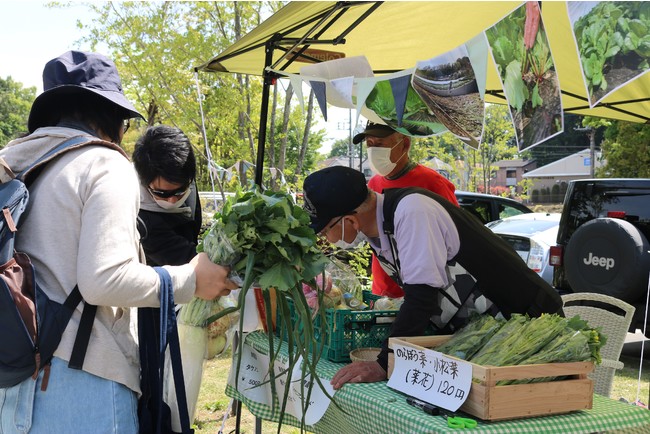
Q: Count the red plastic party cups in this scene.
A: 0